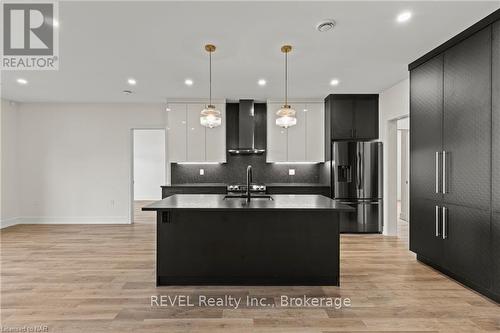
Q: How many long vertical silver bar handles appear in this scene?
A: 4